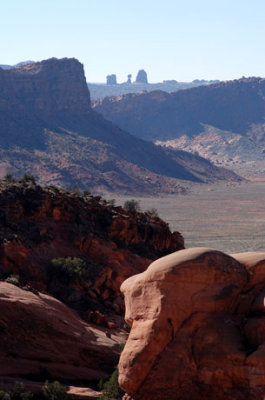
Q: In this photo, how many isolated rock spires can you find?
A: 3